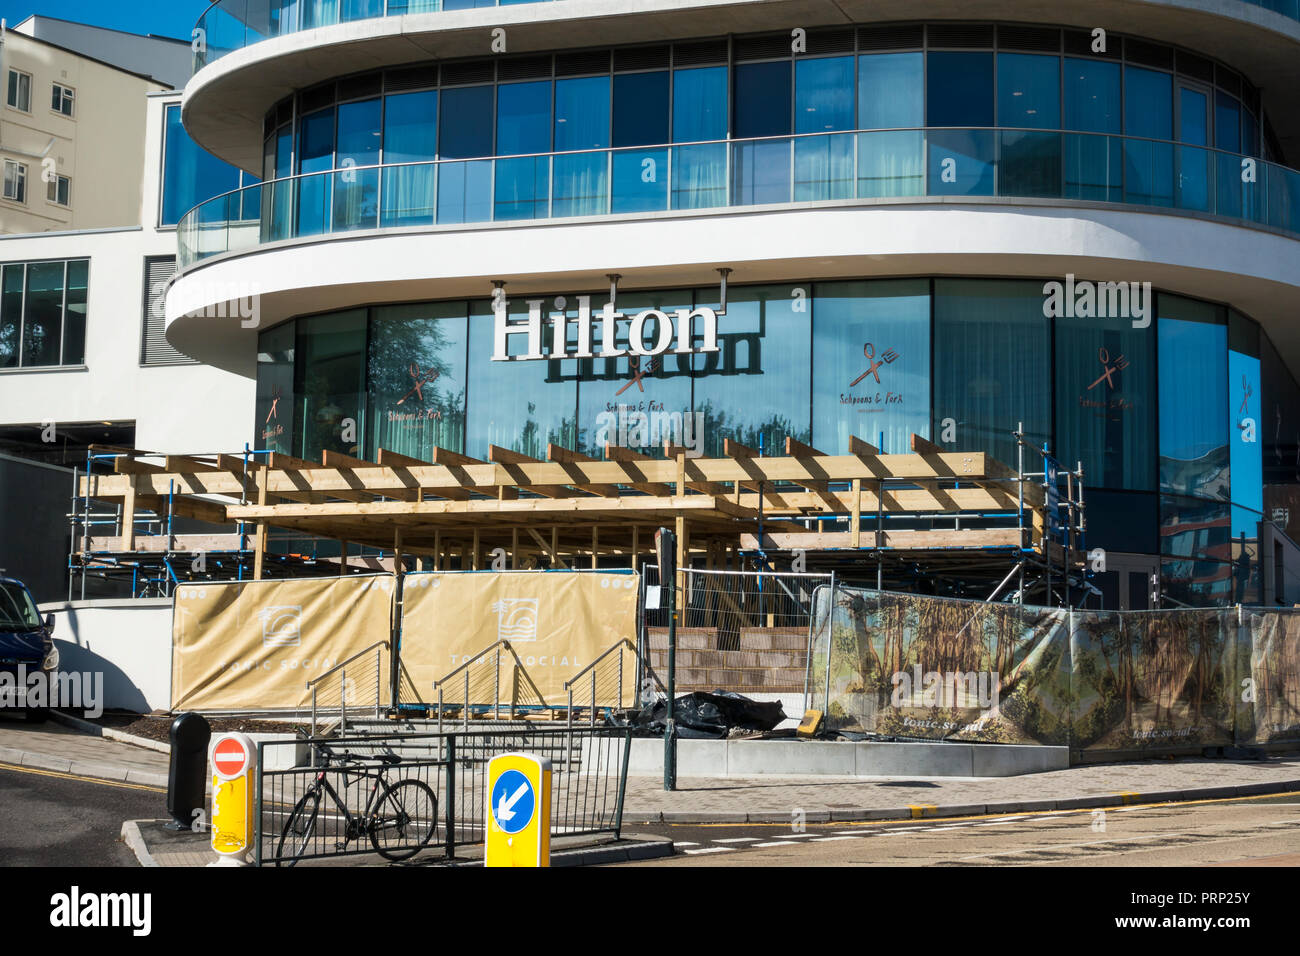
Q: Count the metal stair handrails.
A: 3